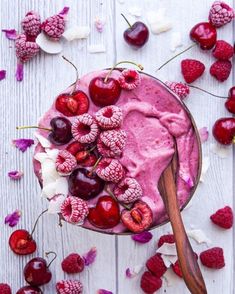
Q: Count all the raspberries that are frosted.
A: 14